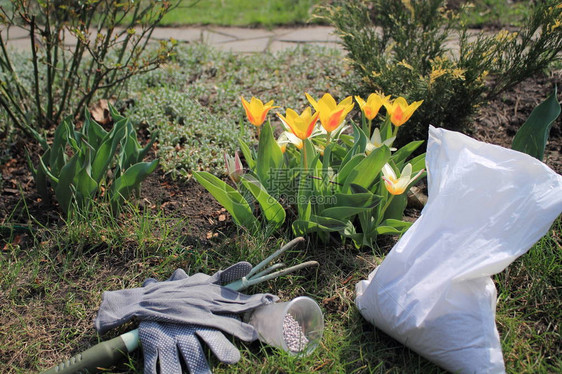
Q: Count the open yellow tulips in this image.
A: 5